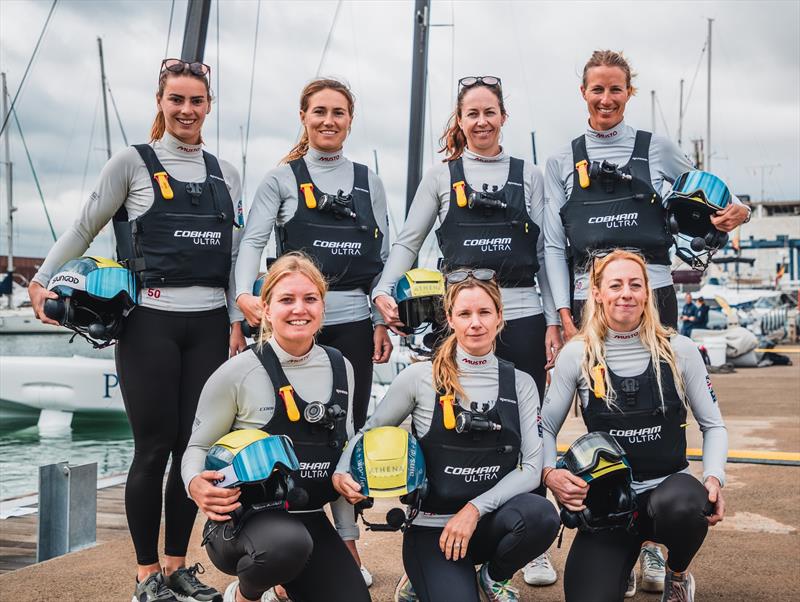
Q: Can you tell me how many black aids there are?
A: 7